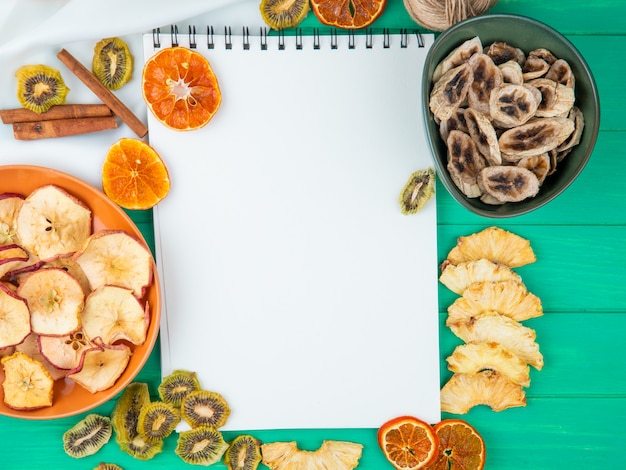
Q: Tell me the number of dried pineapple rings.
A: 7